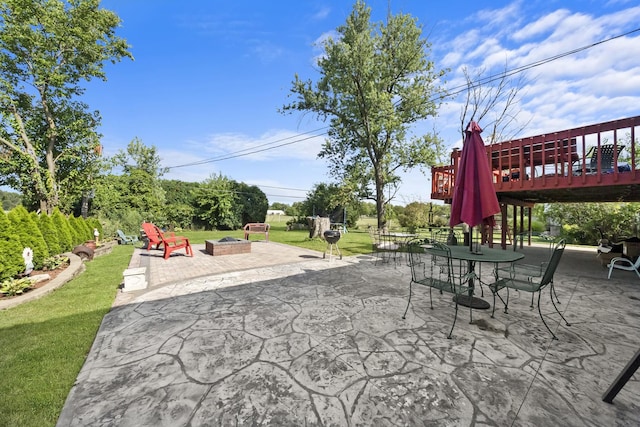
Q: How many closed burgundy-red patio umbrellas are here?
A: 1